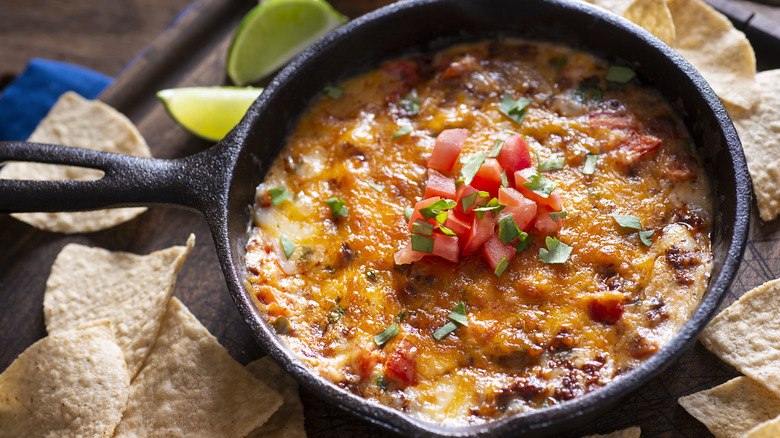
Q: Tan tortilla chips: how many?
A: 13